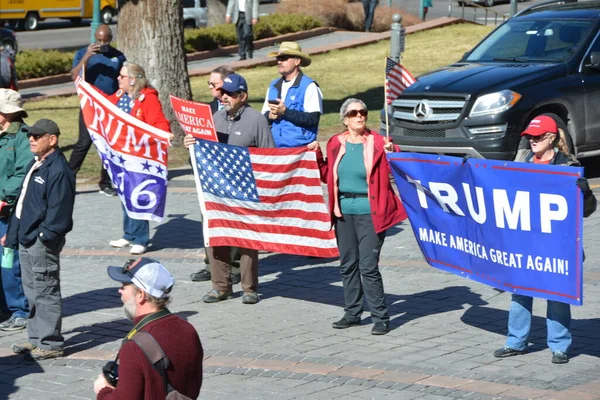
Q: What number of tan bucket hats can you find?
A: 1